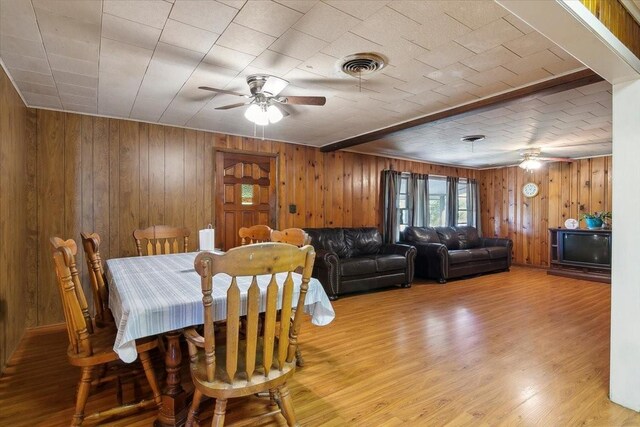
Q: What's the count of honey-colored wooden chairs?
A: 6